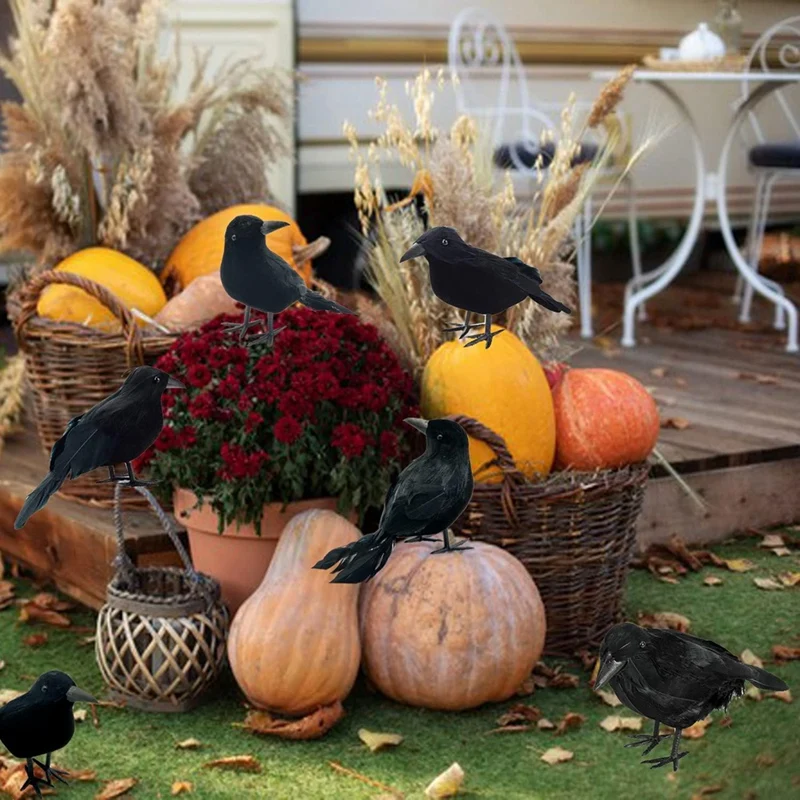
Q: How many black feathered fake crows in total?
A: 6